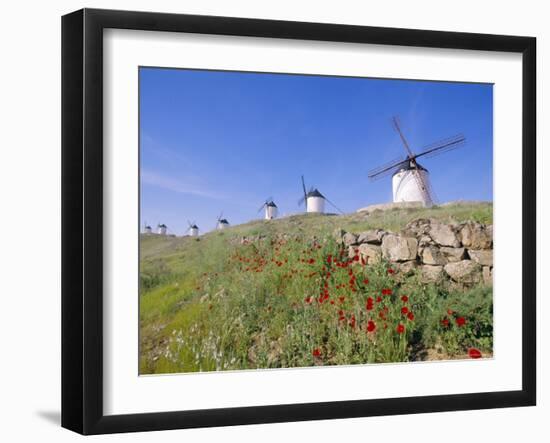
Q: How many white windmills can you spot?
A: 7